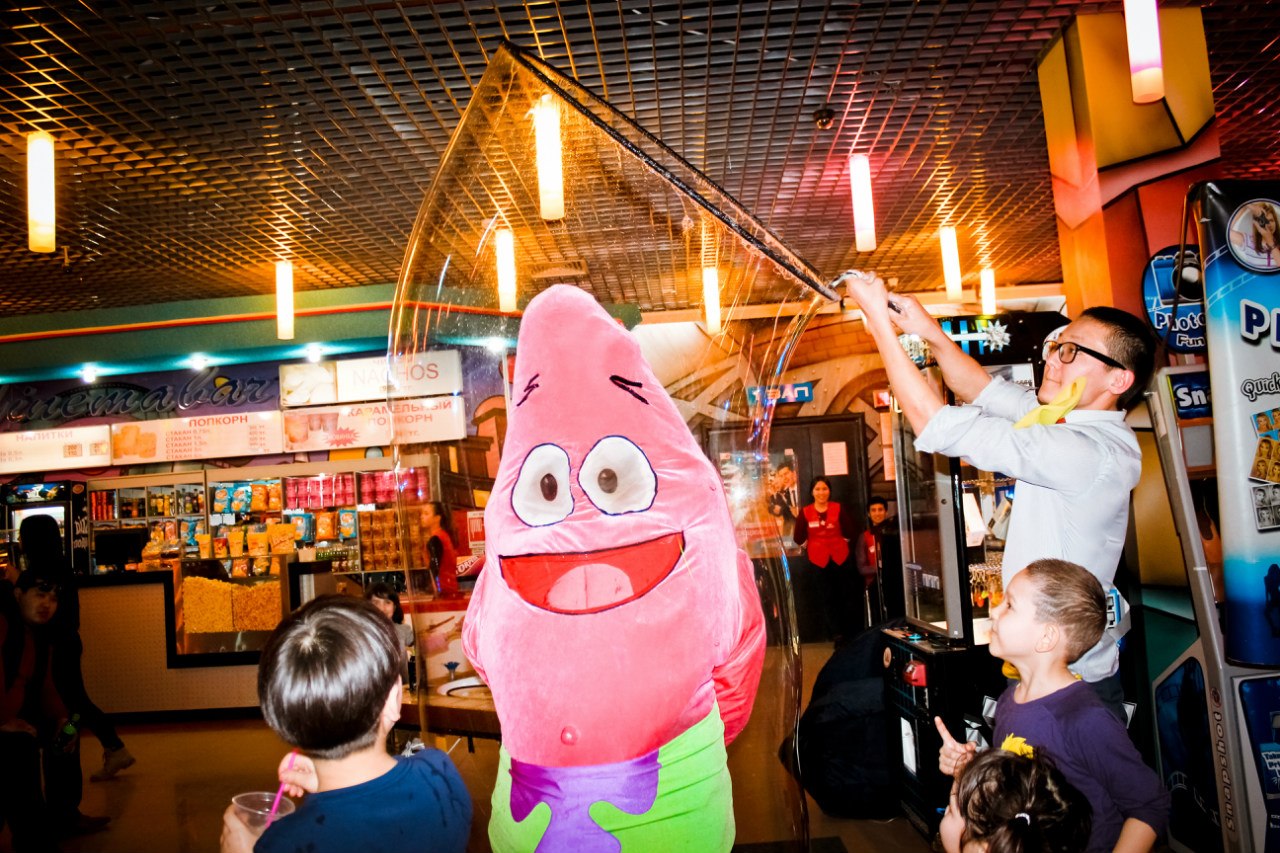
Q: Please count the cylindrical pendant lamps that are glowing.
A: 9